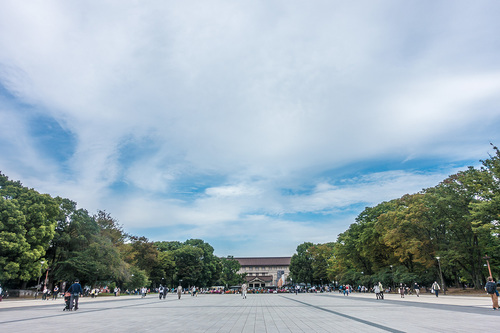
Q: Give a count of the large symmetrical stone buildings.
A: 1